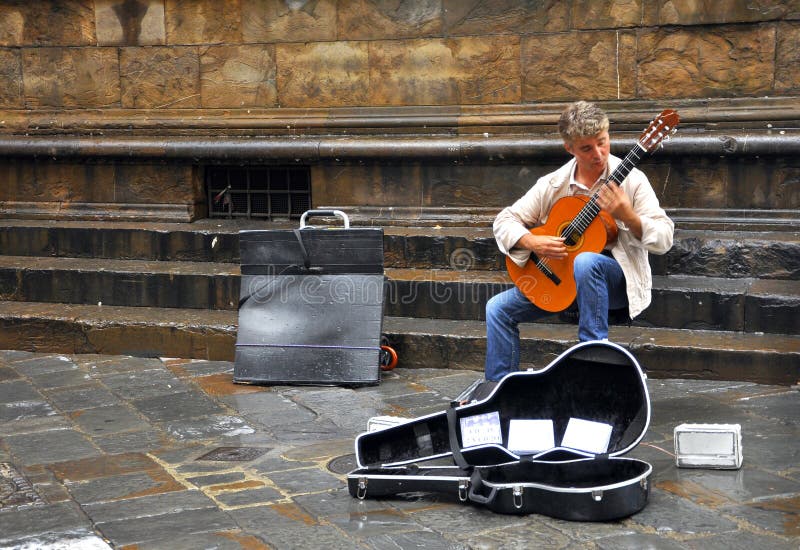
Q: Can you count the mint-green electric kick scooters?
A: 0